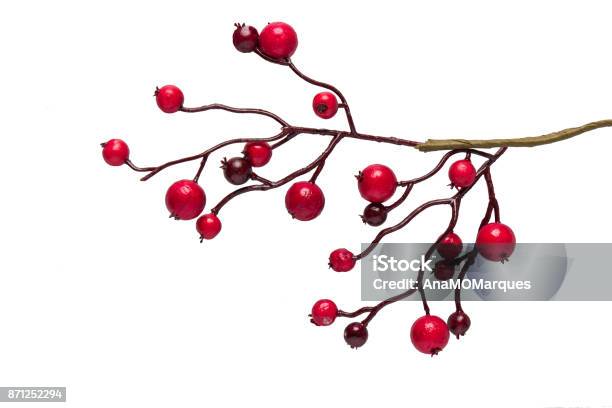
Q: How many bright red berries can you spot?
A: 15